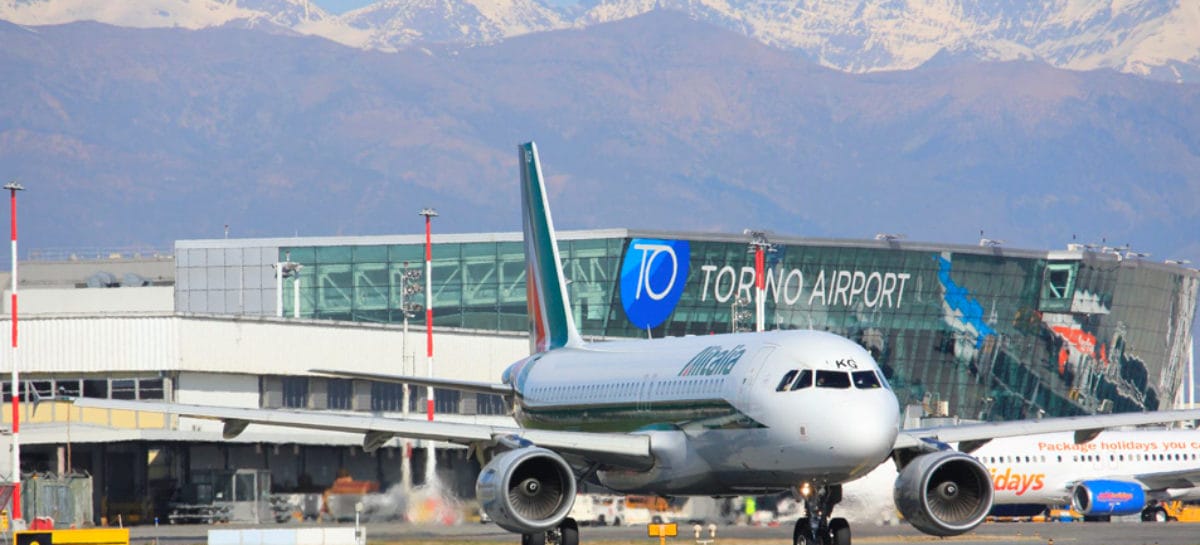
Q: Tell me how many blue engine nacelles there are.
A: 1